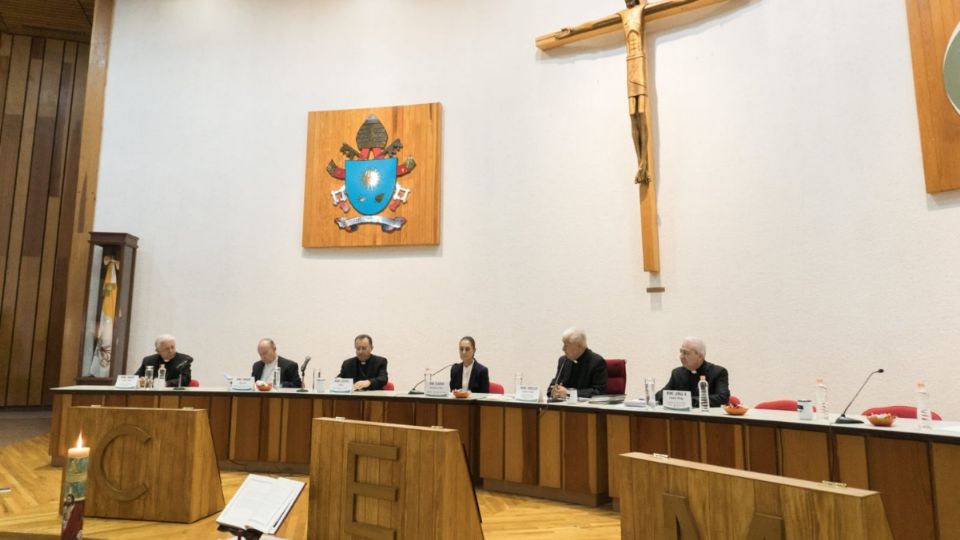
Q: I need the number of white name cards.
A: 6